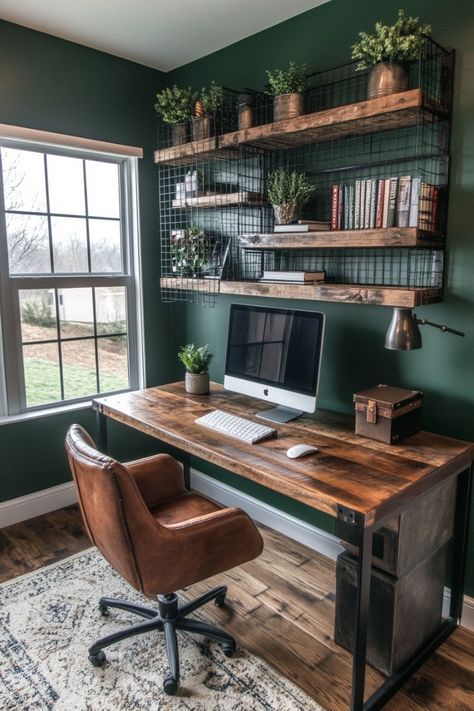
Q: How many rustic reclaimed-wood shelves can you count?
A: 4